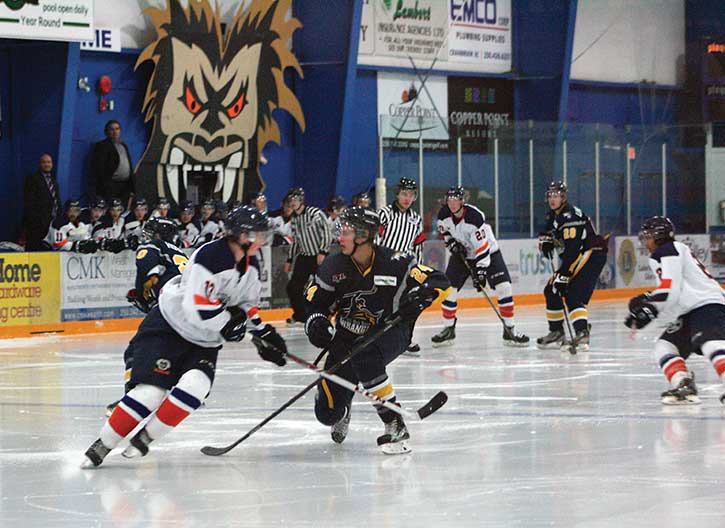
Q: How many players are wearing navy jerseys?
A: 3